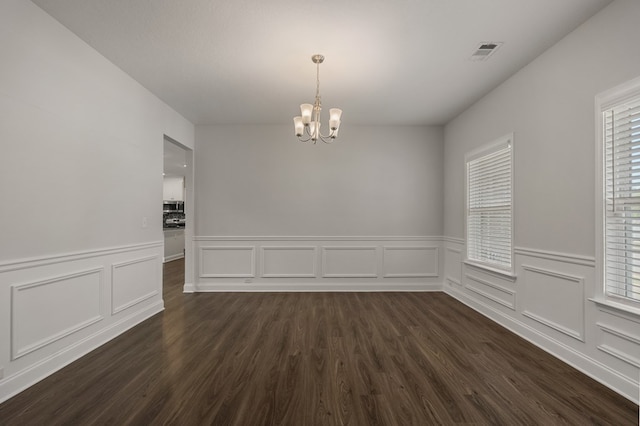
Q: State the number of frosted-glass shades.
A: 5